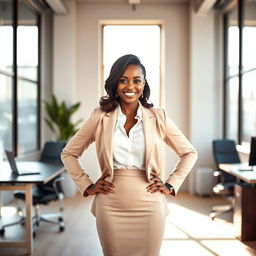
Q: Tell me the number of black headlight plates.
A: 0